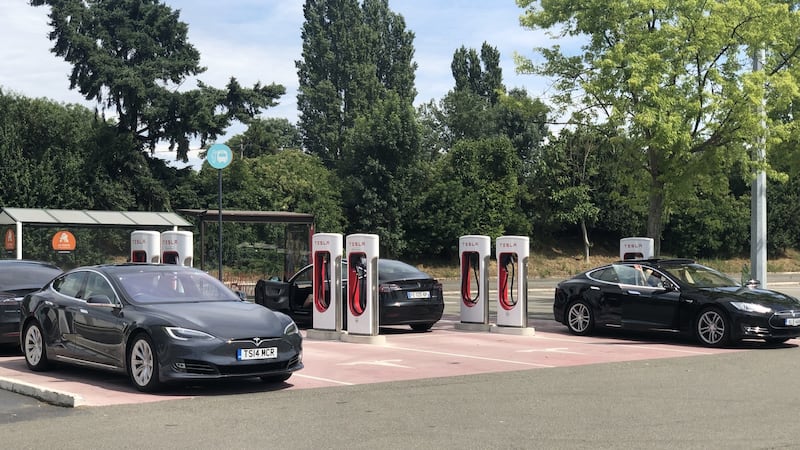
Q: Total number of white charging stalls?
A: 7